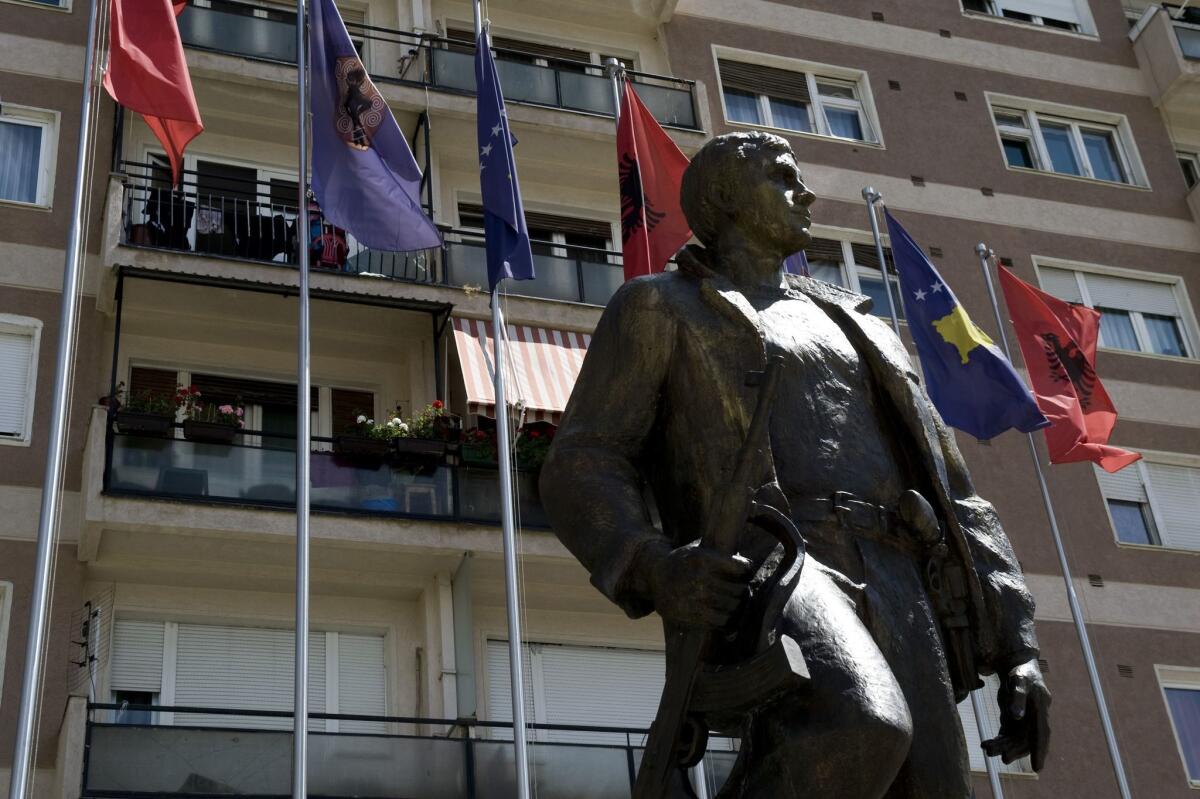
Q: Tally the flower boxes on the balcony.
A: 6